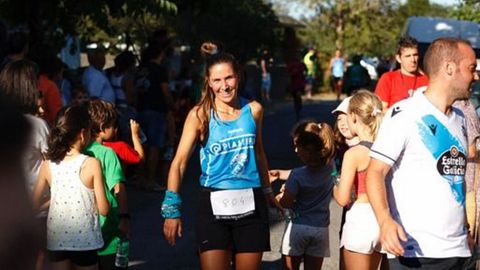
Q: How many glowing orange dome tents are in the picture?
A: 0